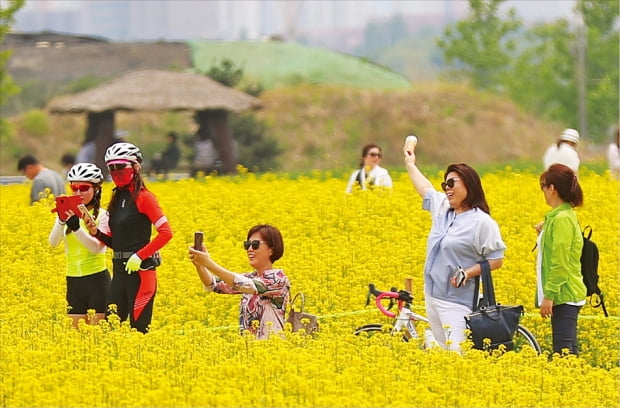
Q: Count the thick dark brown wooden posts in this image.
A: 2